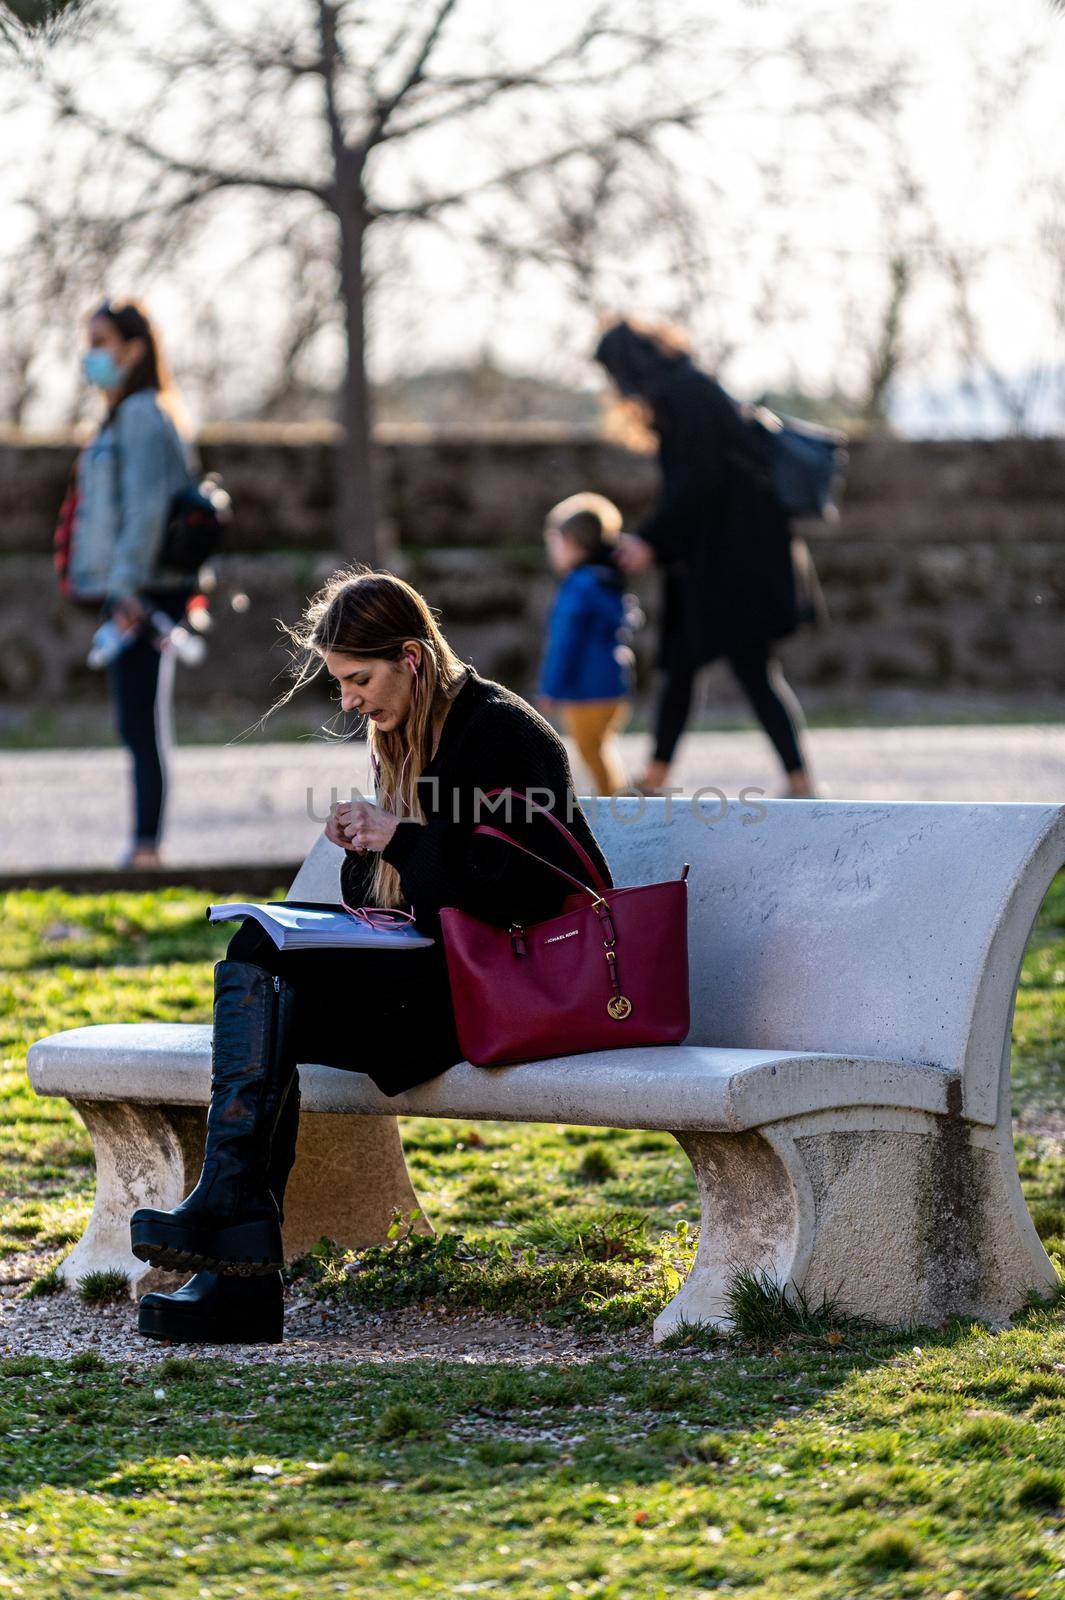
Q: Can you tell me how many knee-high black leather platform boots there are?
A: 2